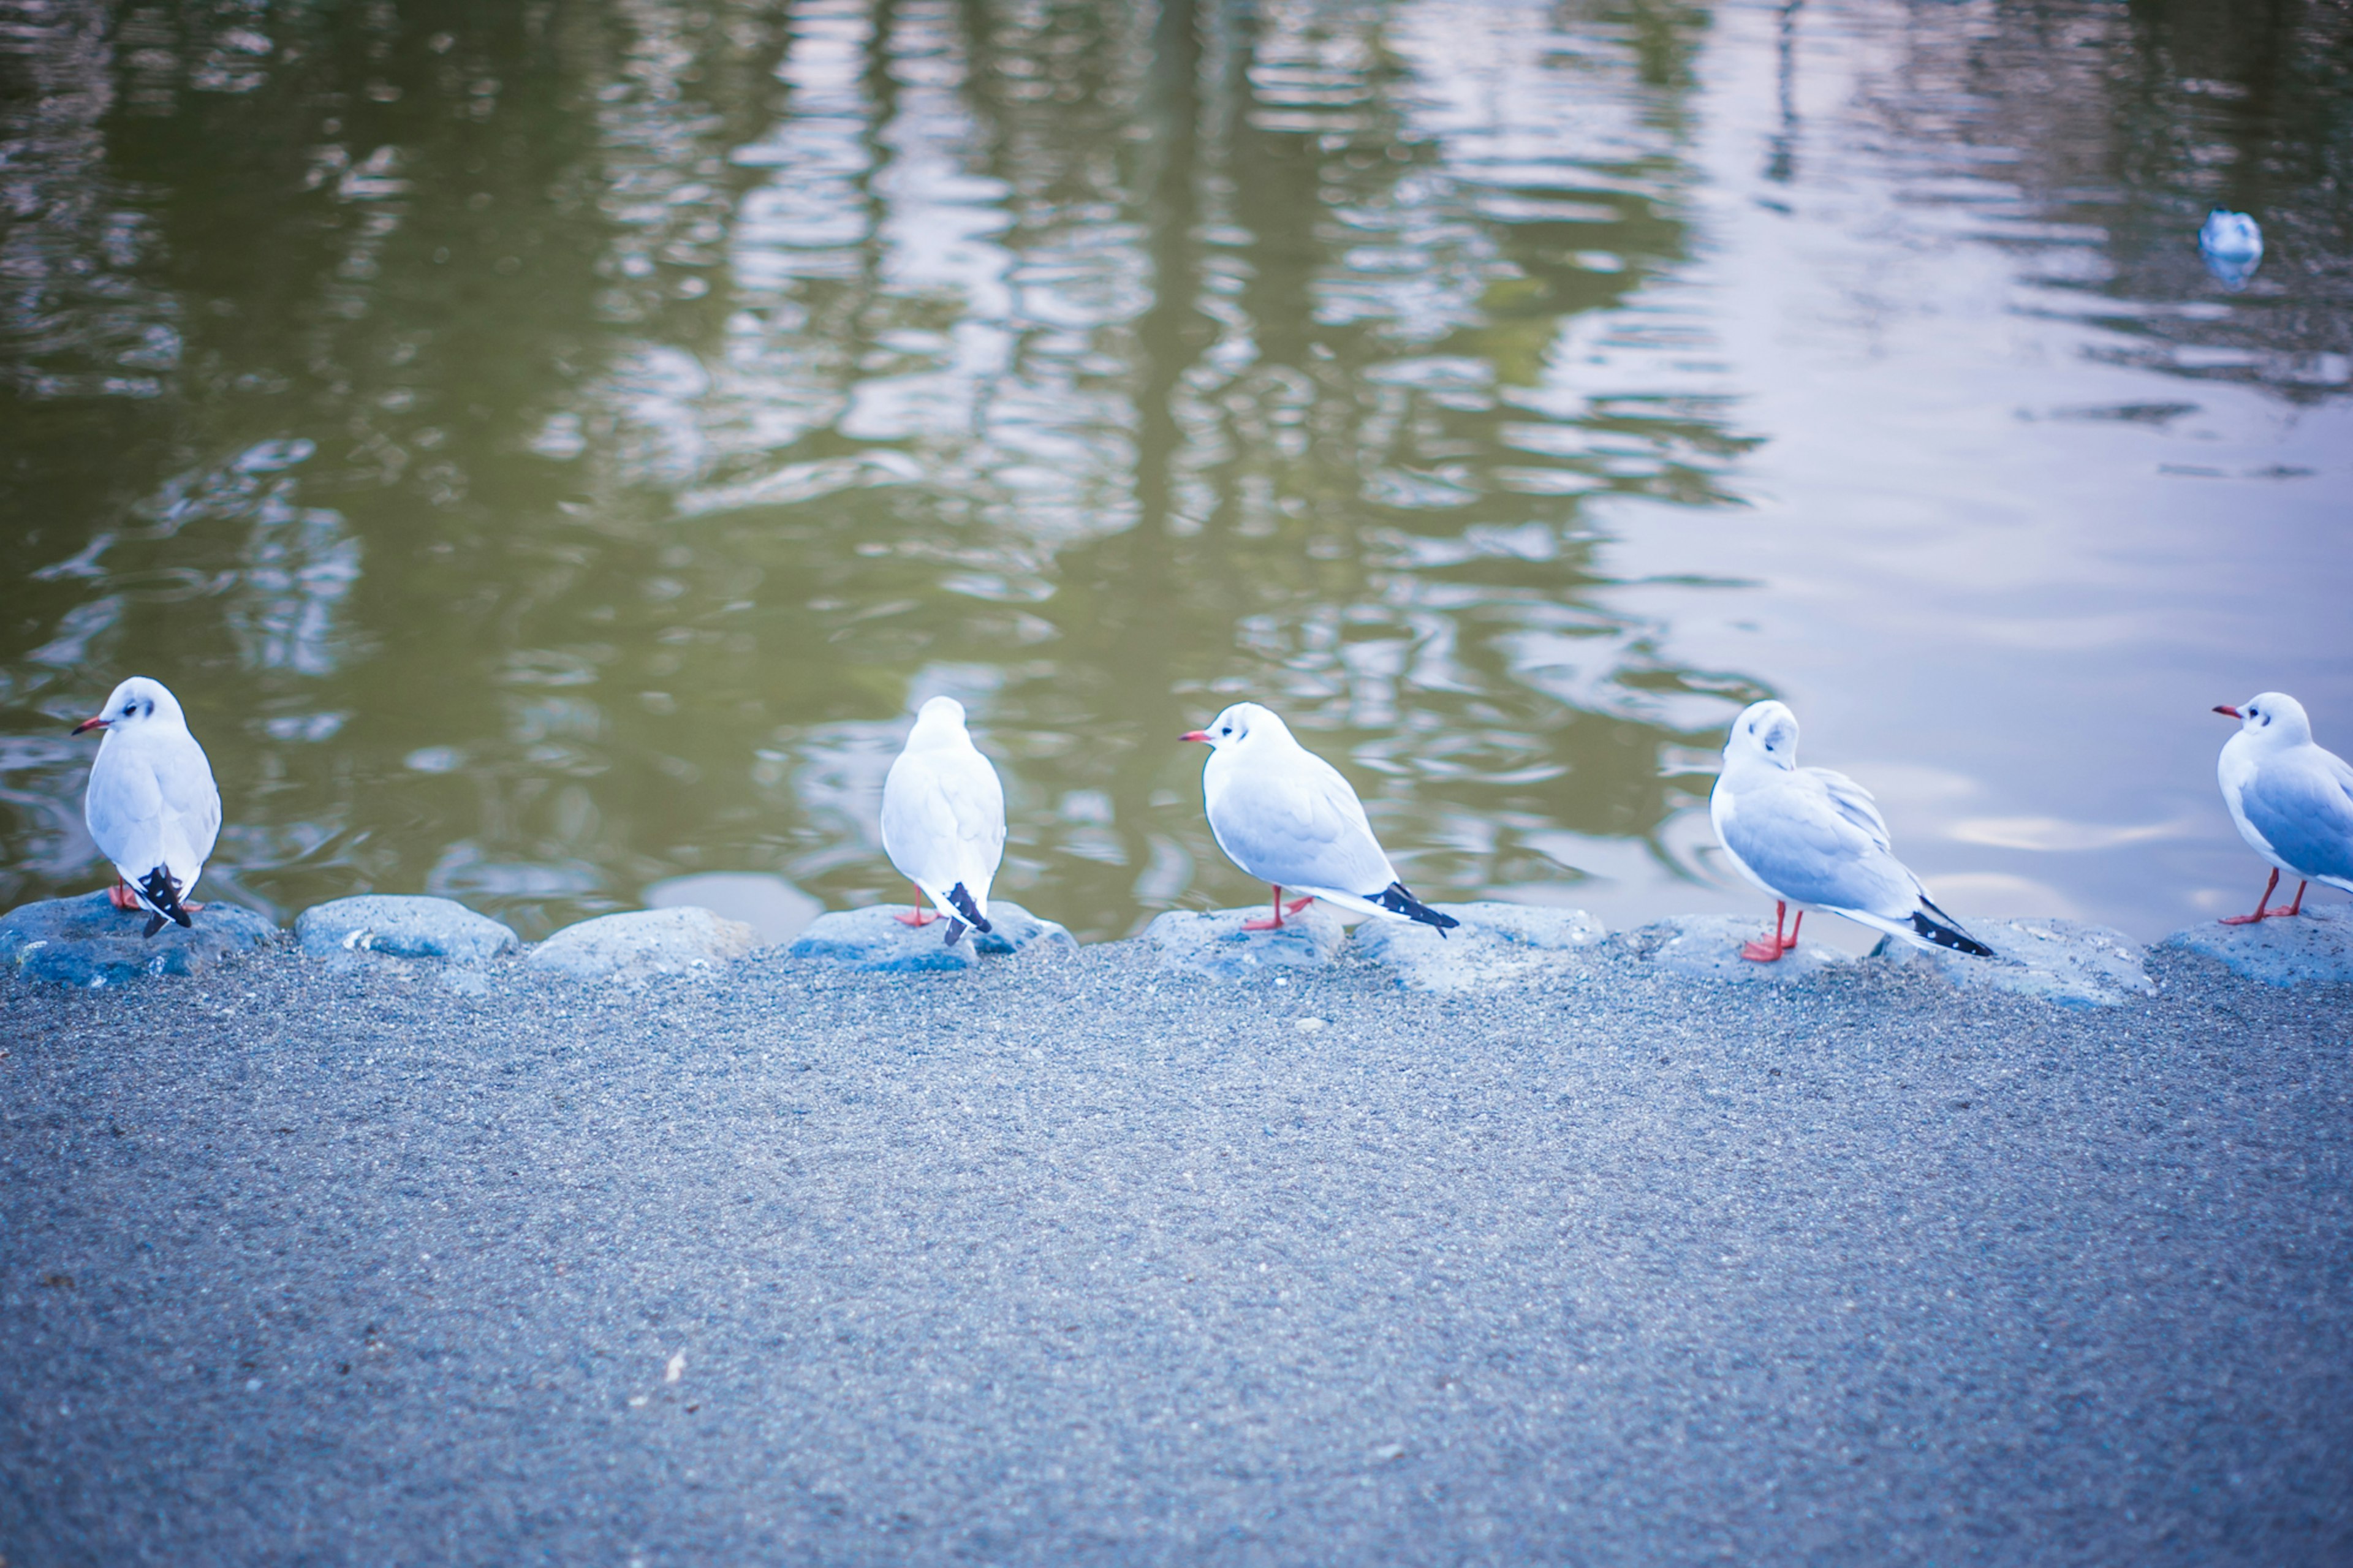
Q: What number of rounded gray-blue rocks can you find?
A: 9